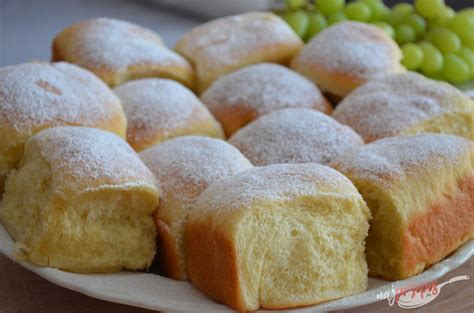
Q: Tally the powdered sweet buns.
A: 12